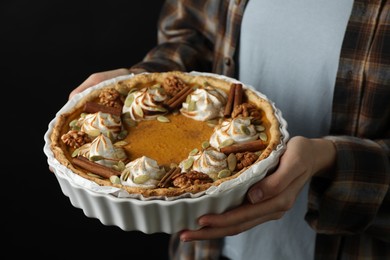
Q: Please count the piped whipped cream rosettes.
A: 7